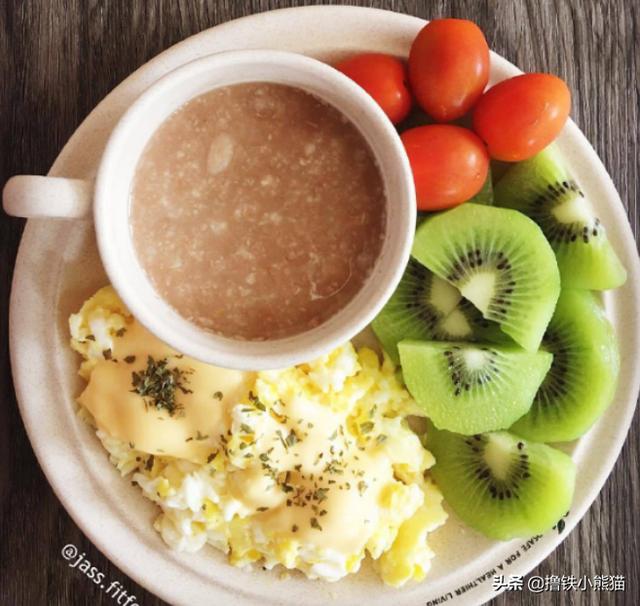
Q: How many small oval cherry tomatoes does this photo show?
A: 4